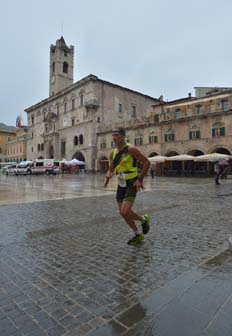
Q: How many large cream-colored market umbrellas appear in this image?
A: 3